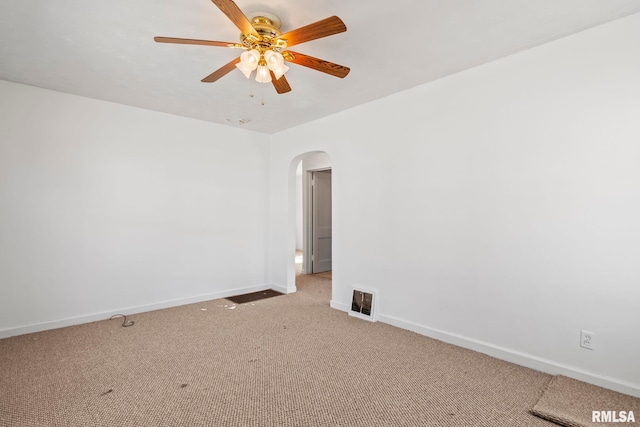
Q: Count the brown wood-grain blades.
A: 6